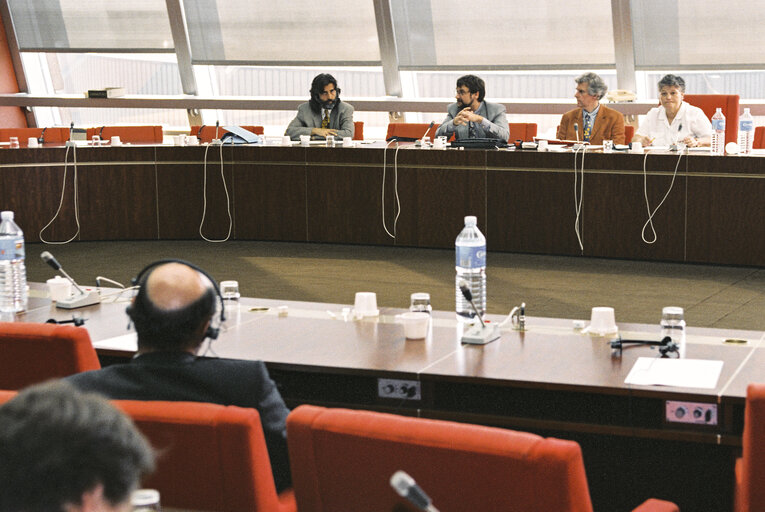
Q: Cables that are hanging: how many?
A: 5